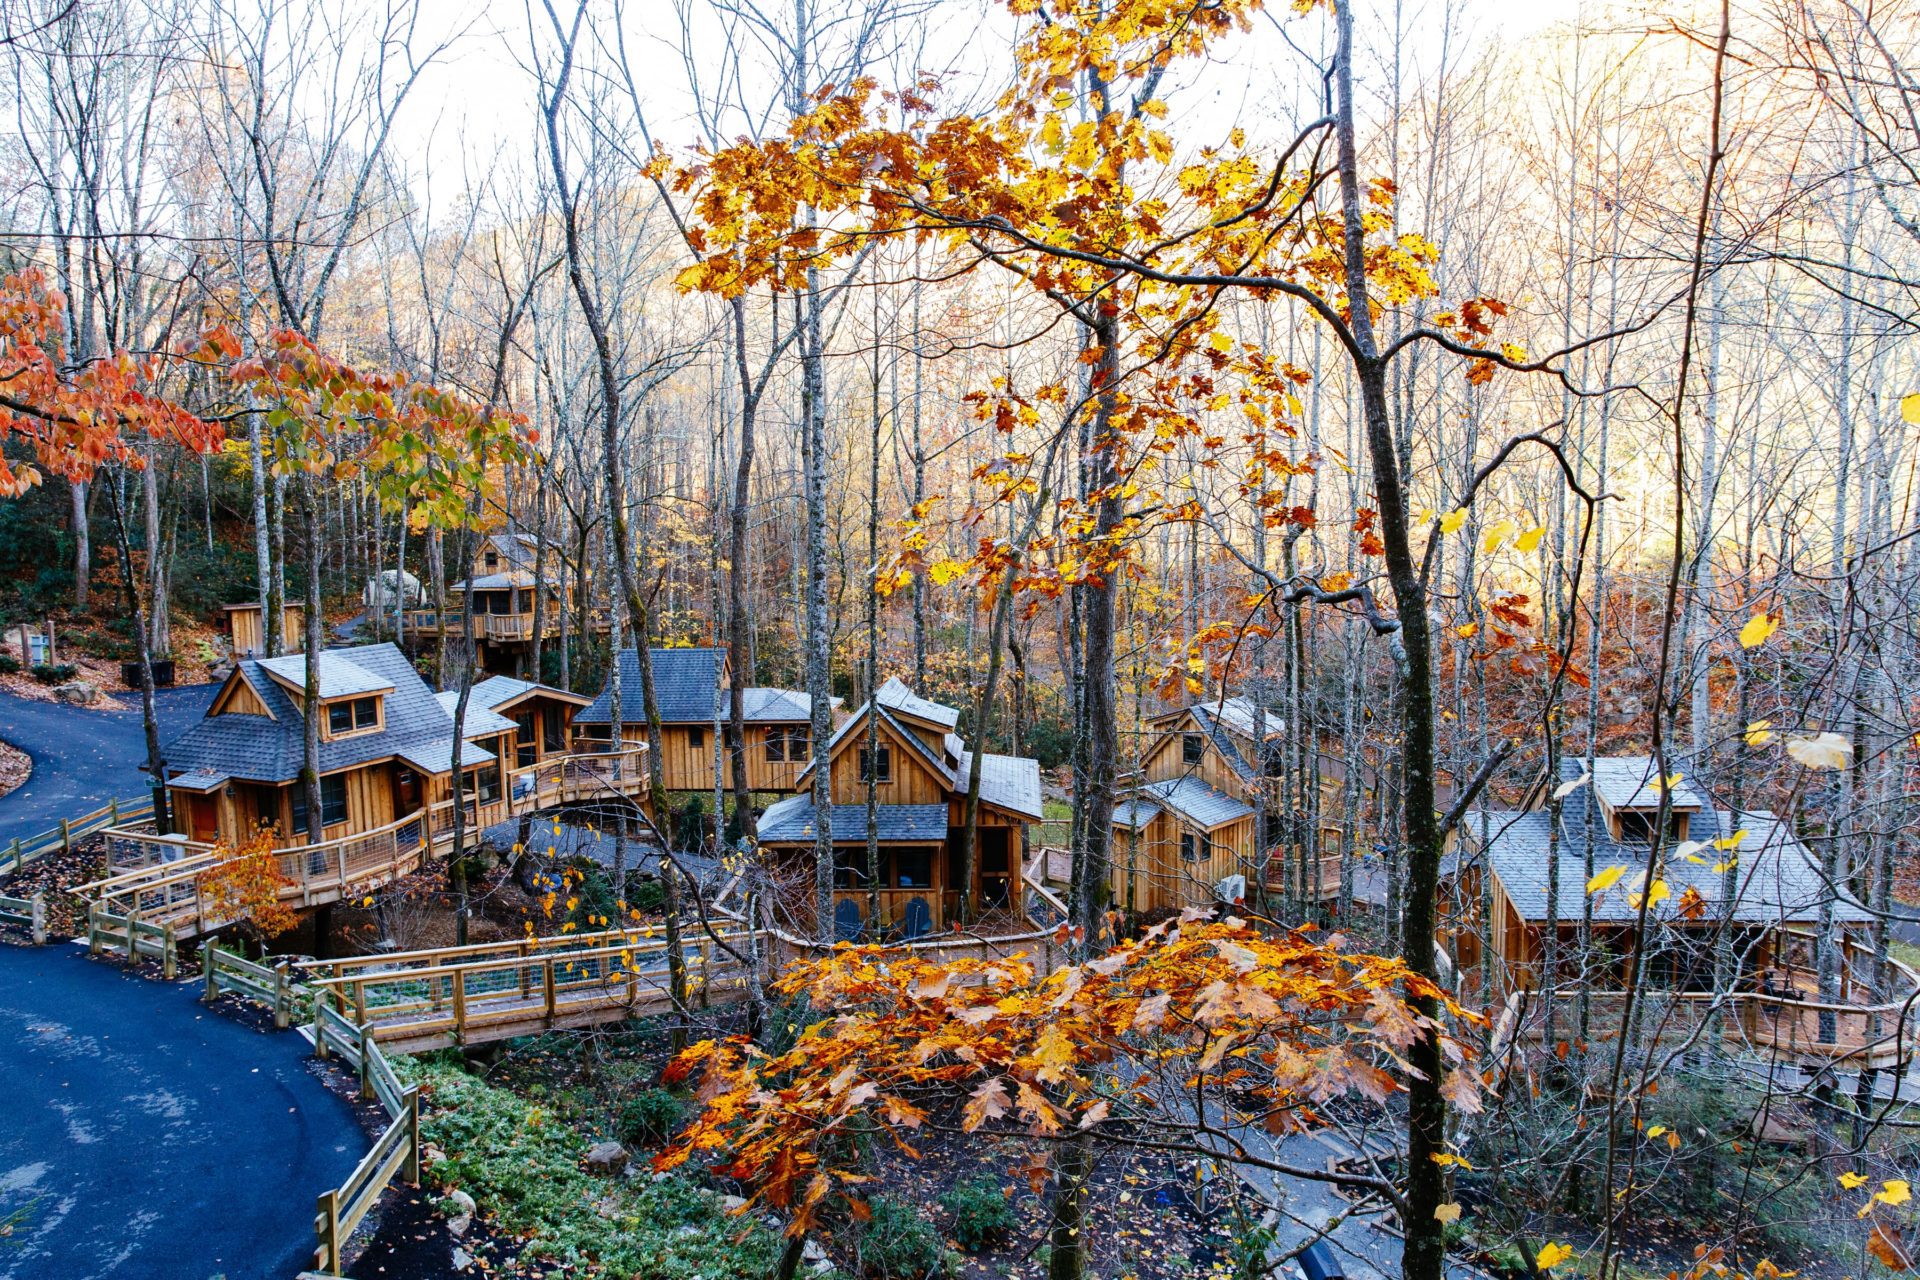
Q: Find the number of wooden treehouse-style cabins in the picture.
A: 6